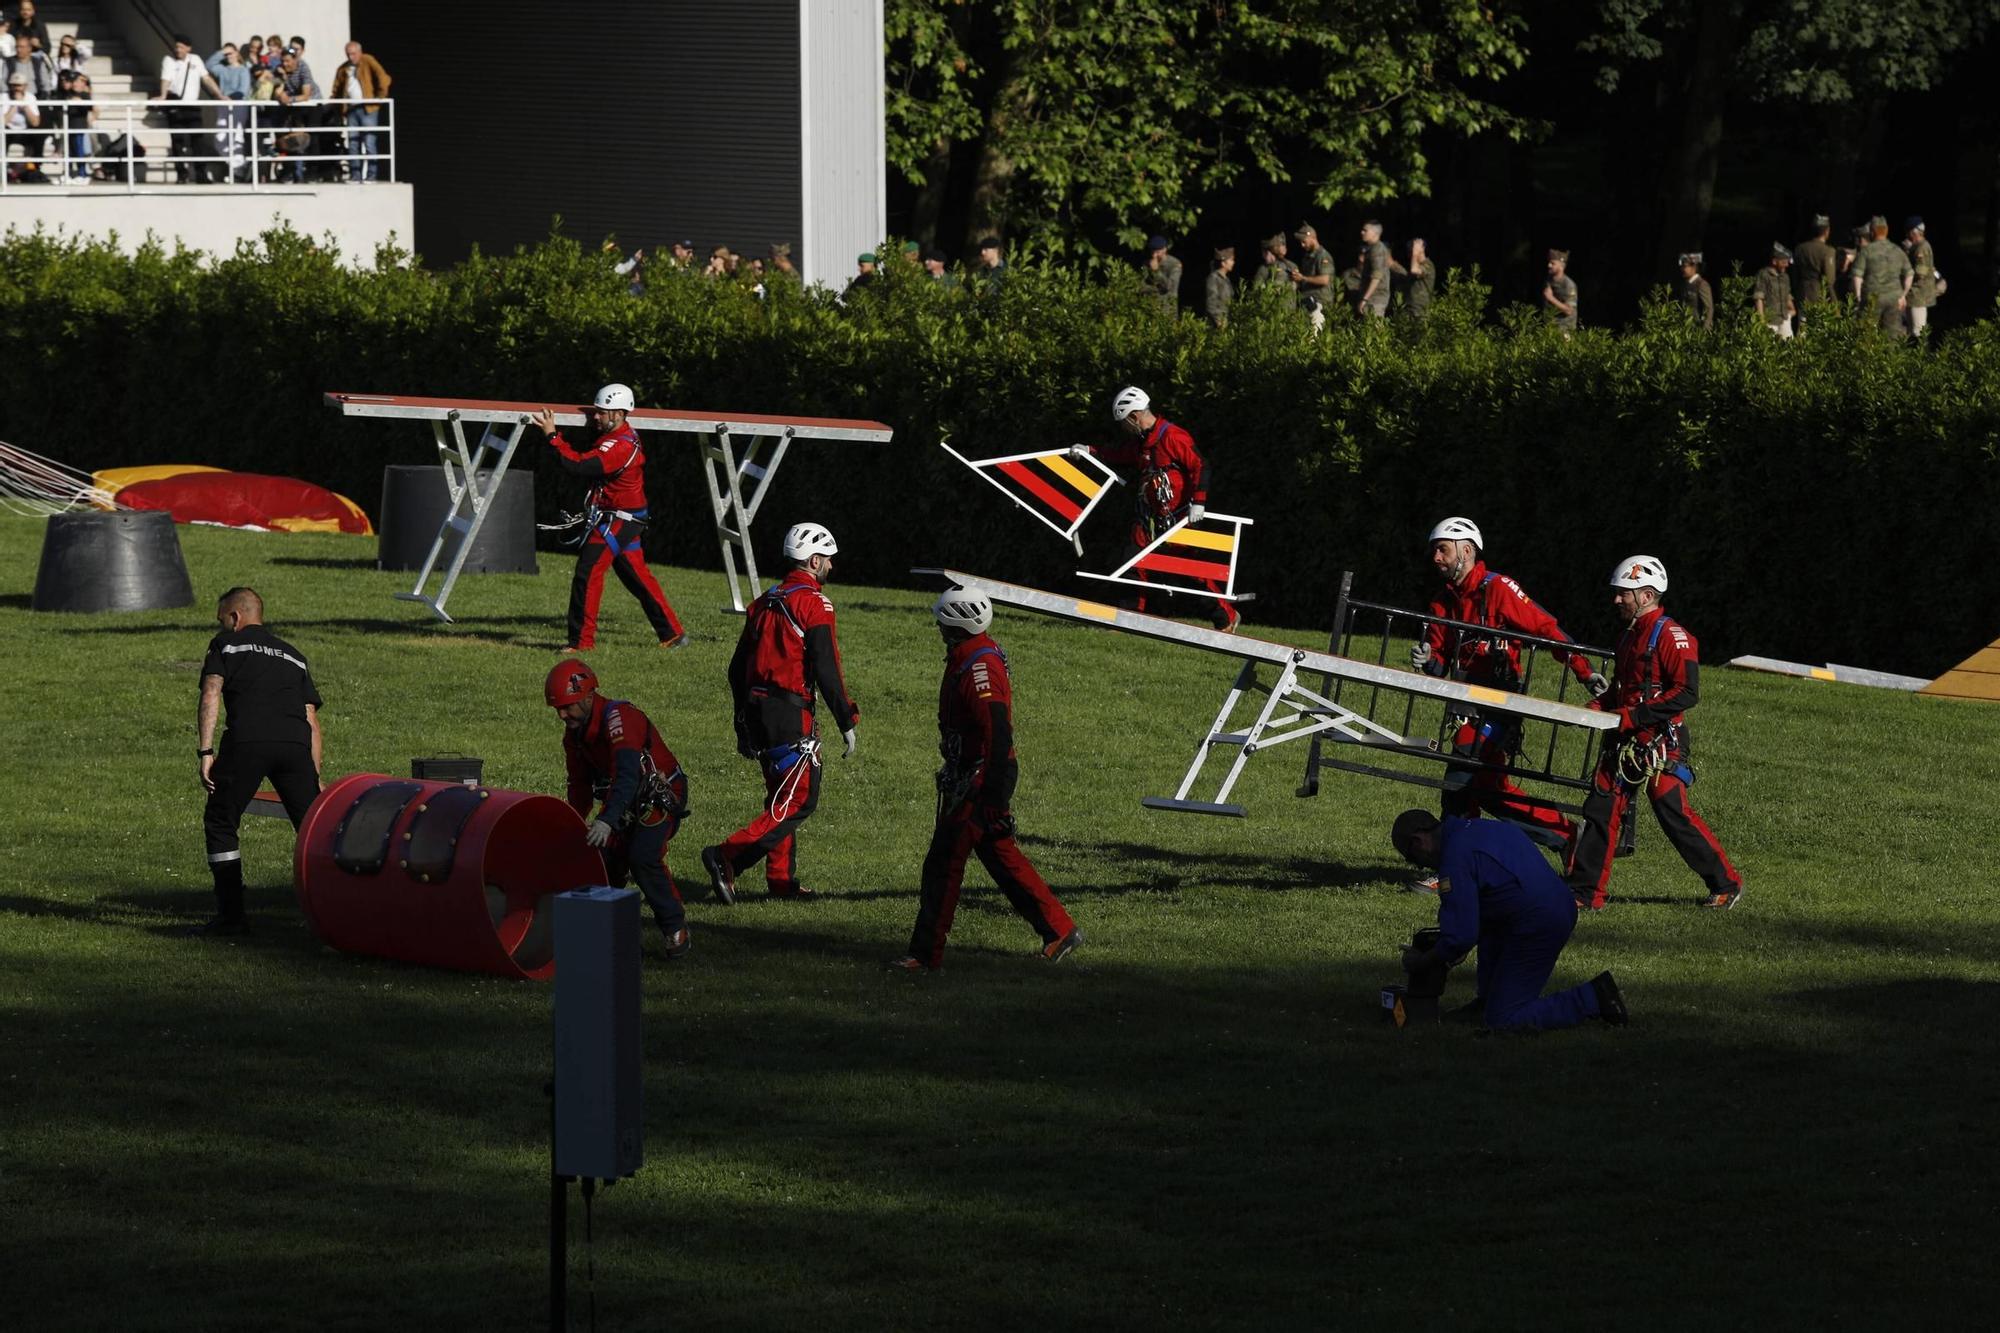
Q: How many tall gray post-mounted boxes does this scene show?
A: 1